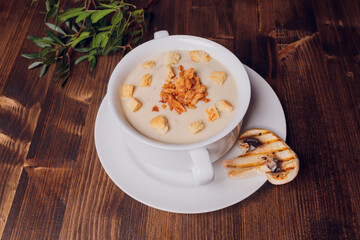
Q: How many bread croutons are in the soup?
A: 12